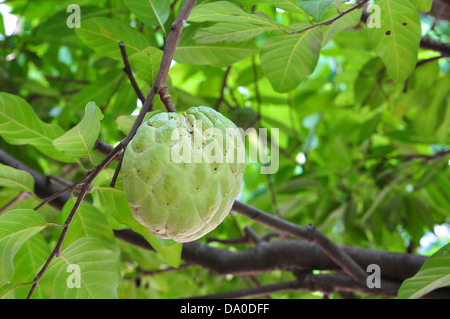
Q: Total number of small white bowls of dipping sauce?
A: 0